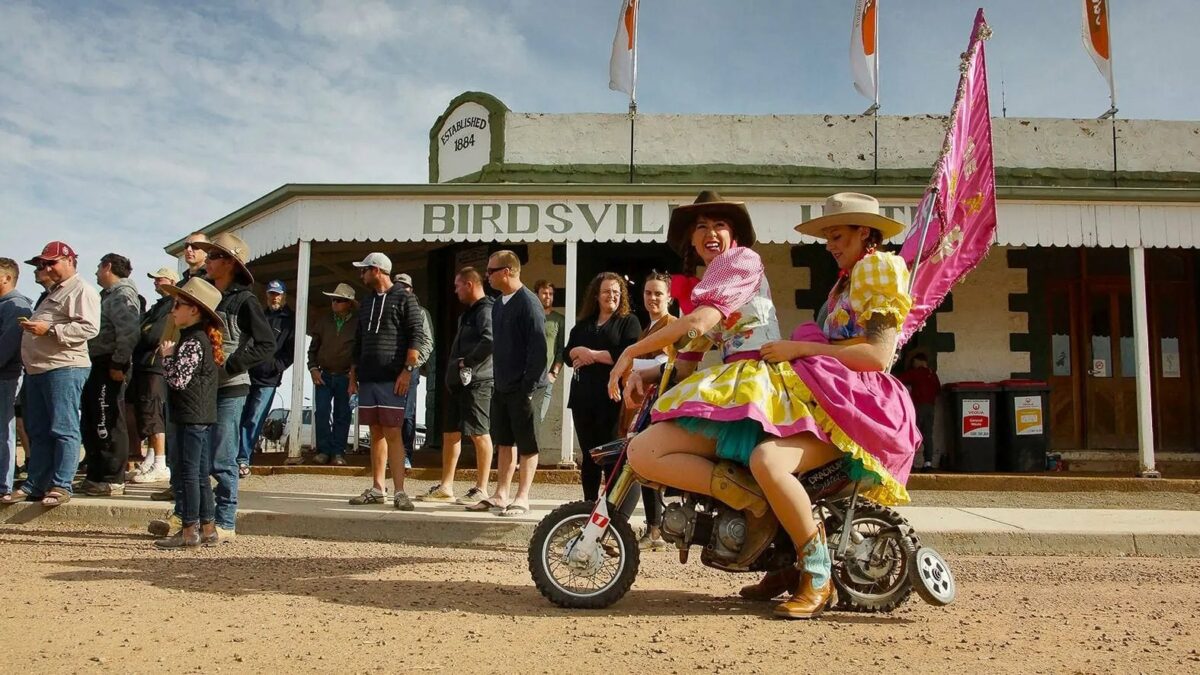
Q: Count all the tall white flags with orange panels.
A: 3